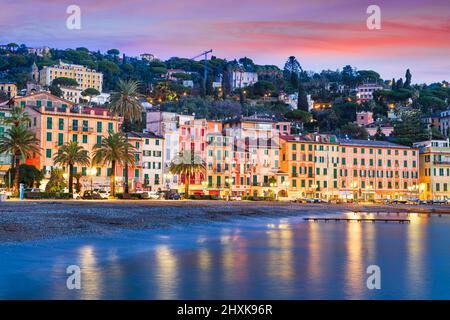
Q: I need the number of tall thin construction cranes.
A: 1